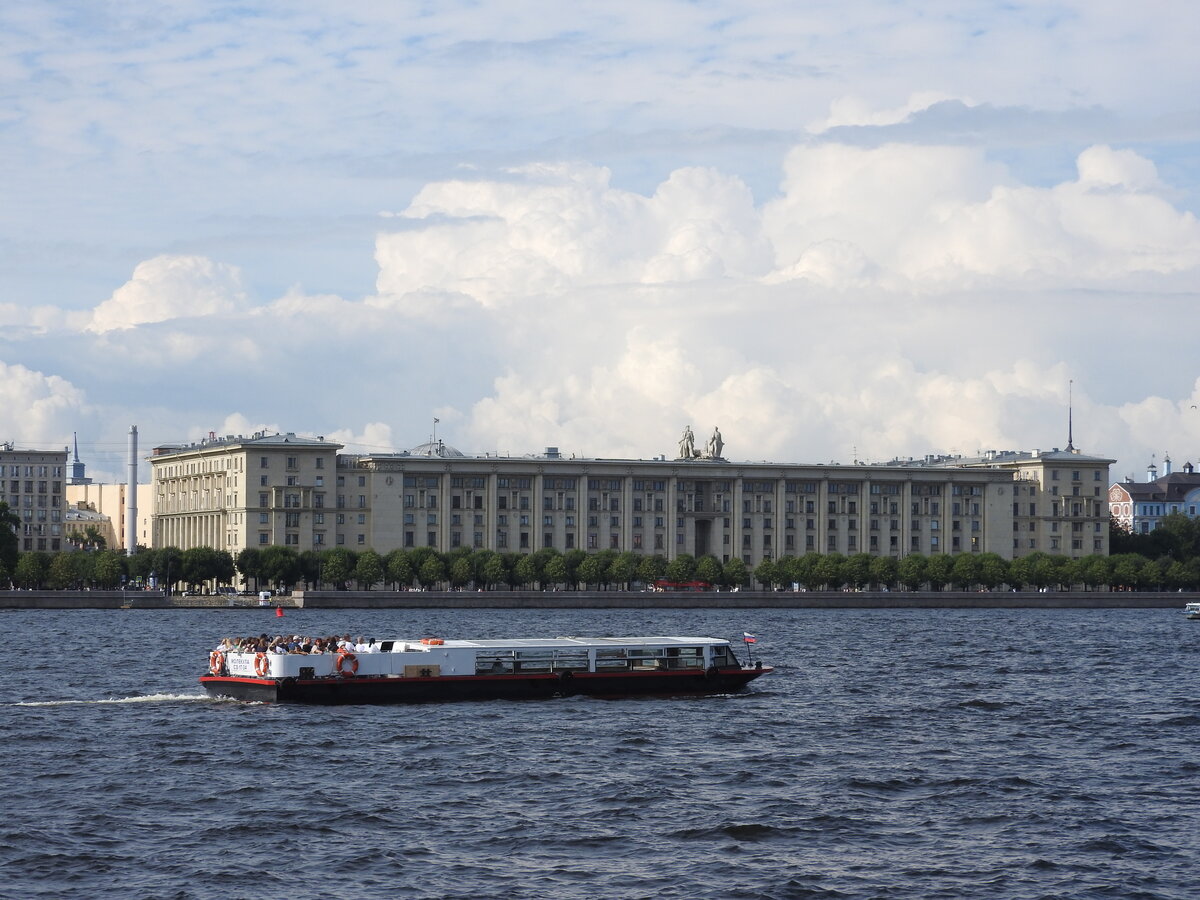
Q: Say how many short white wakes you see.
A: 1